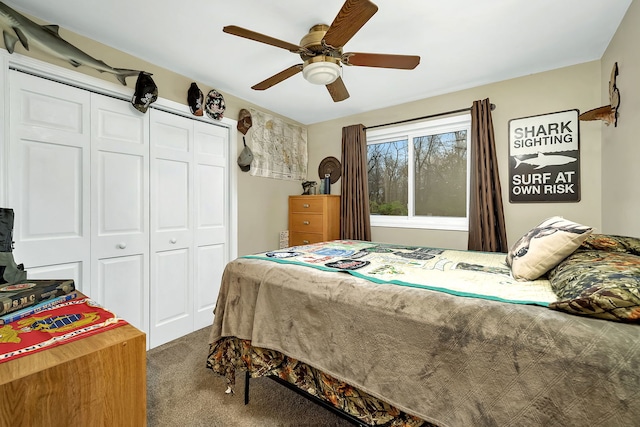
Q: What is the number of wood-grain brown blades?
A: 5